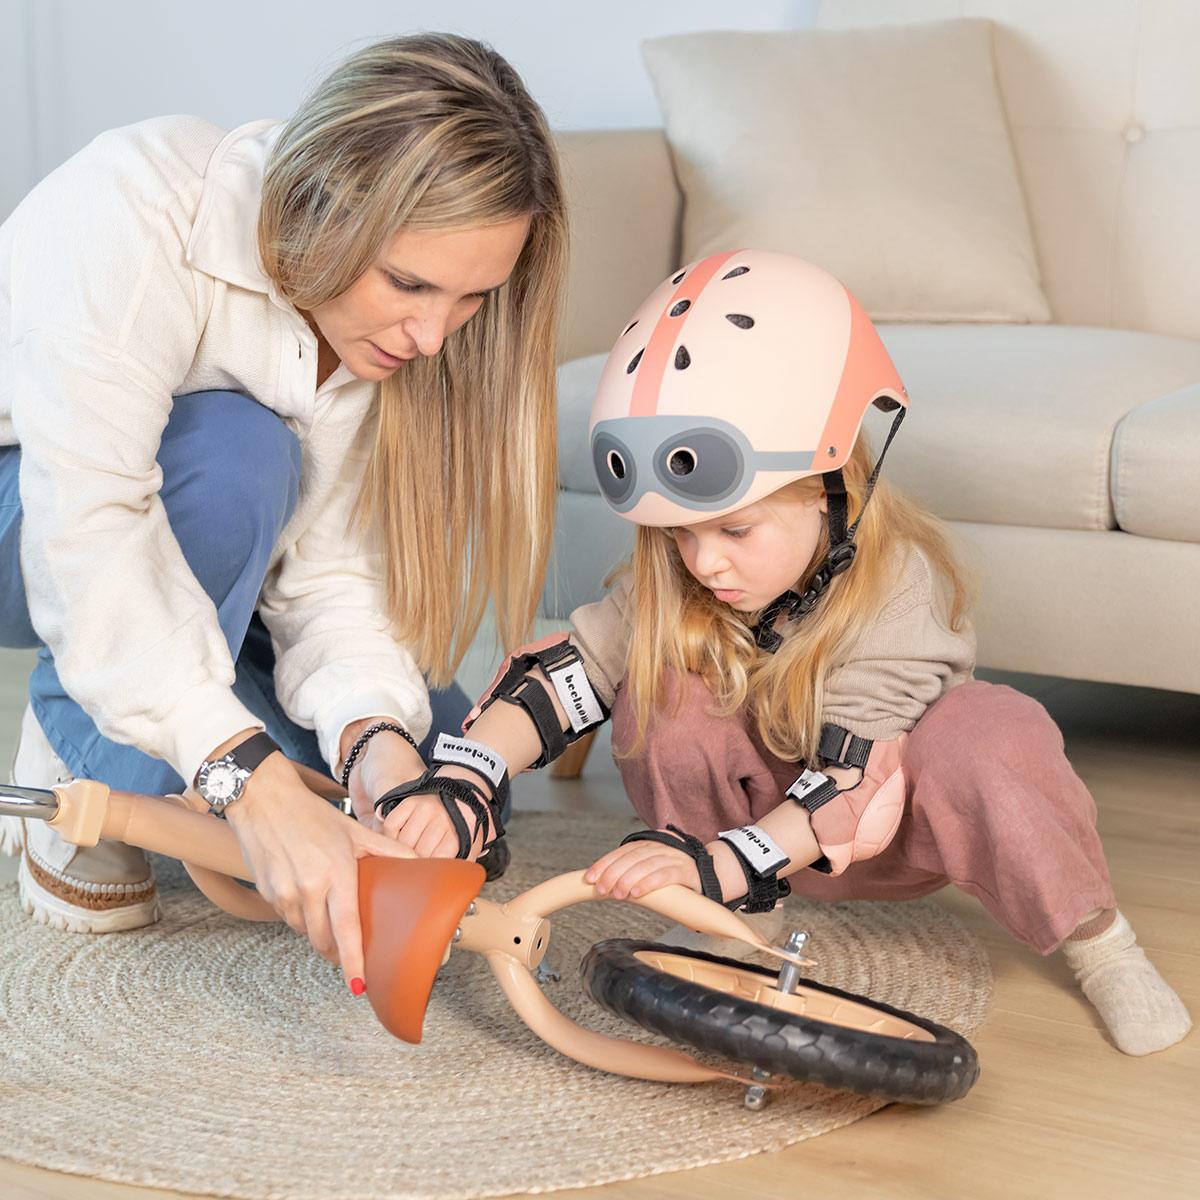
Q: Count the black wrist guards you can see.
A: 2